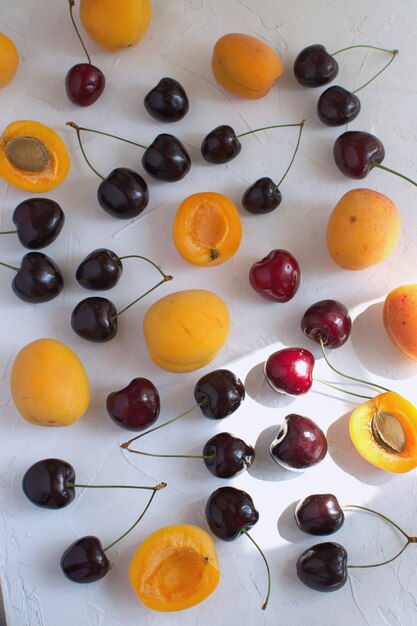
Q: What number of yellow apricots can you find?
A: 11